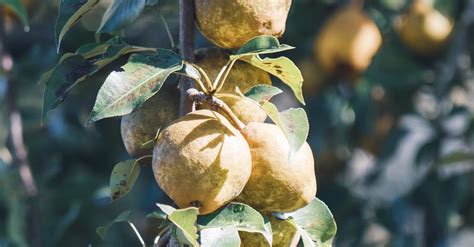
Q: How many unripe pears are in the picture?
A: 0